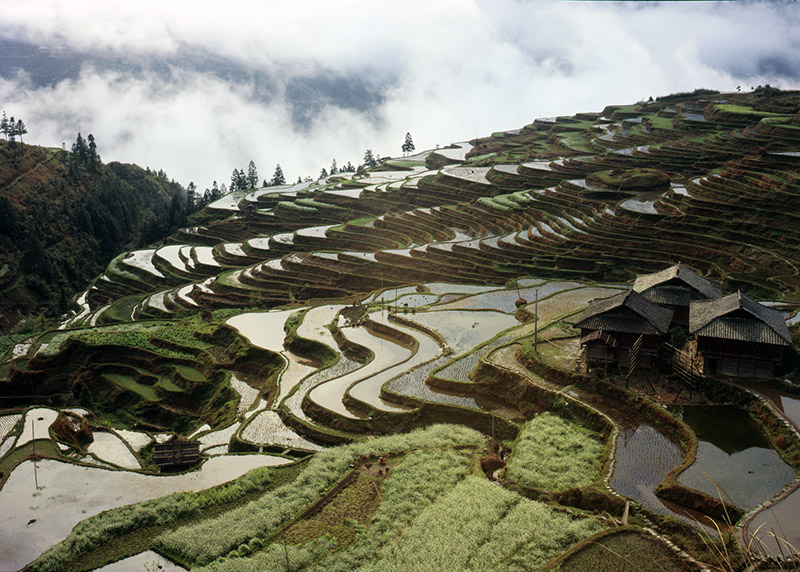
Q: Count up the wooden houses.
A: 3